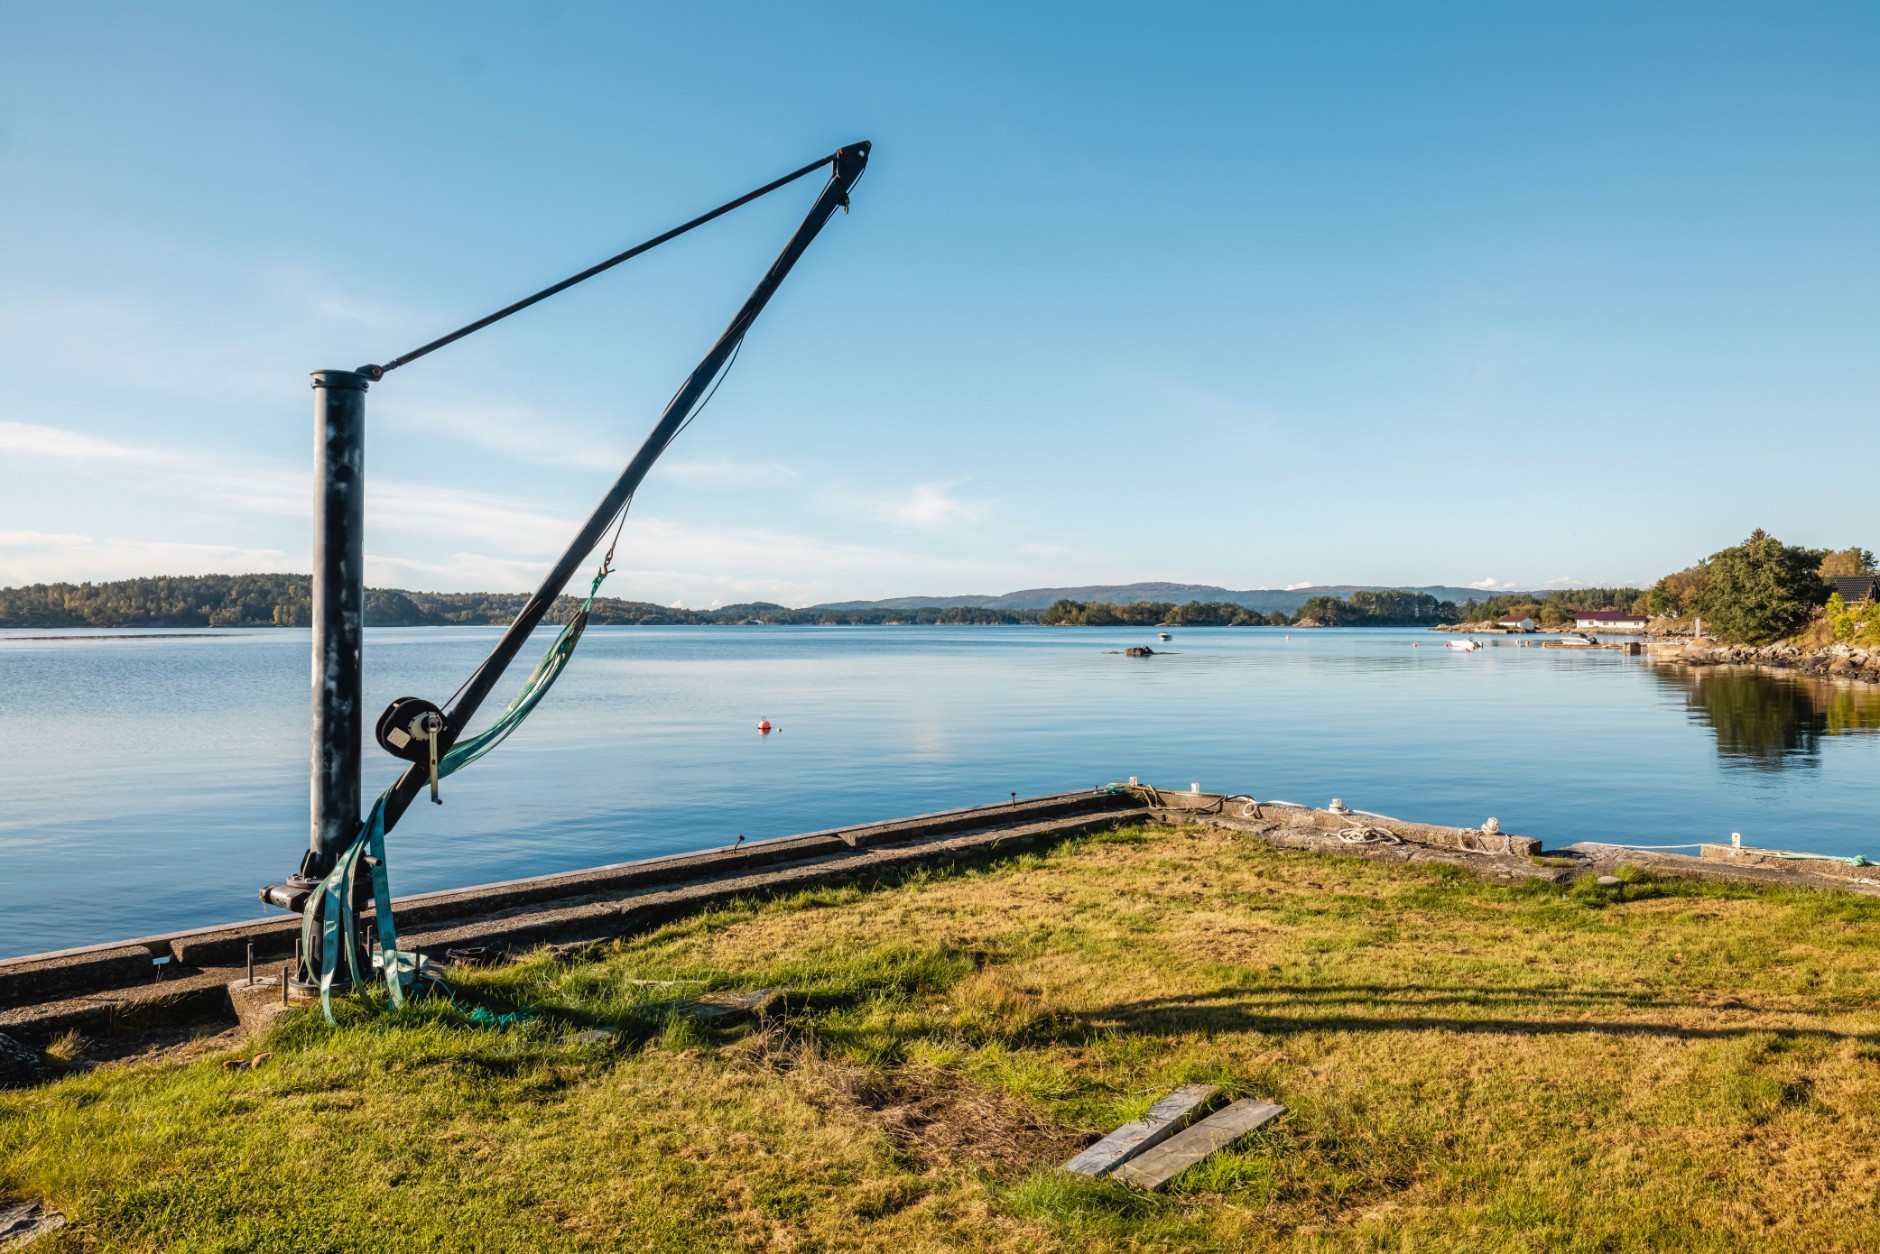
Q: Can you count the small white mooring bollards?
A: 5